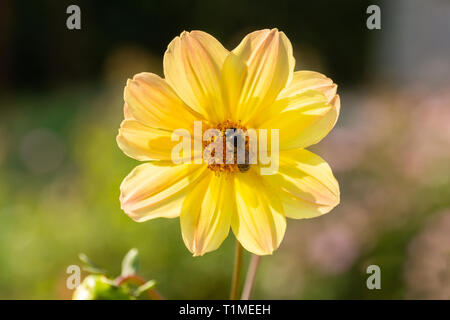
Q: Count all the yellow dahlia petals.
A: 9